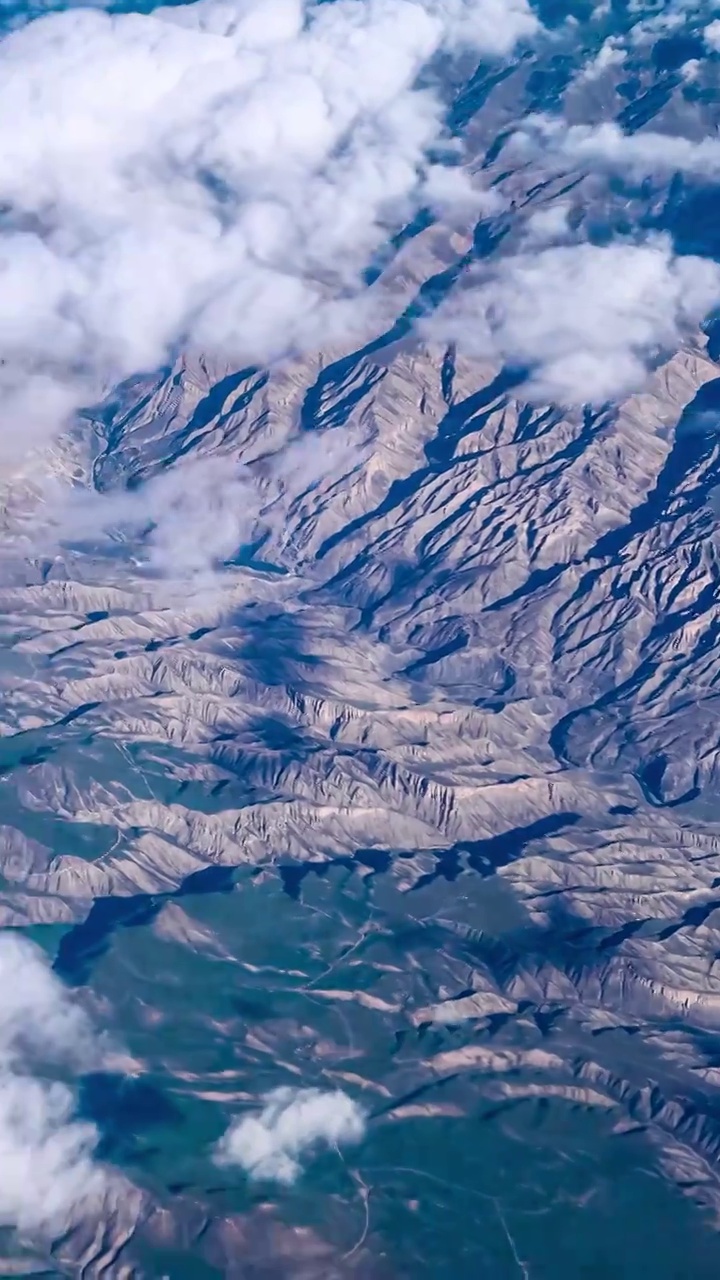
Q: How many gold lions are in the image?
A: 0